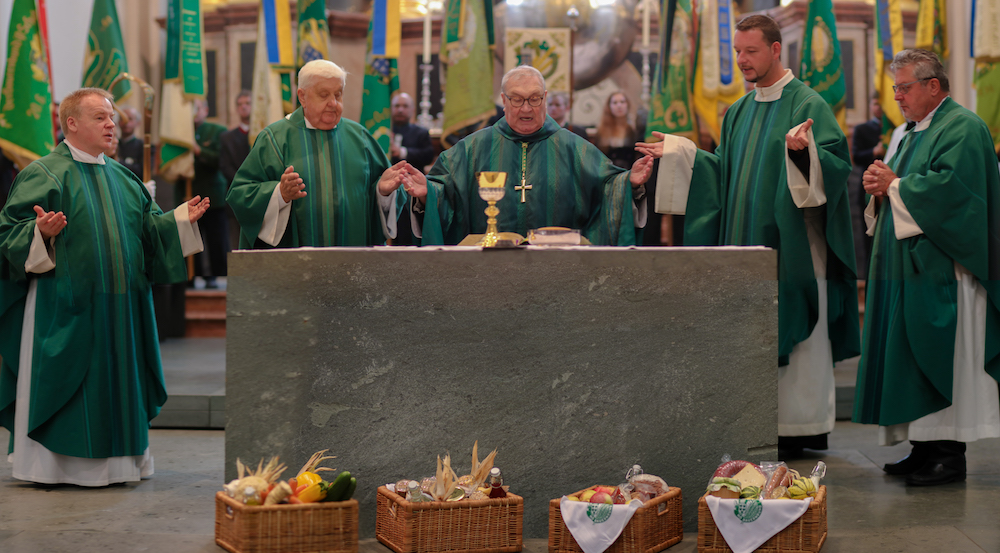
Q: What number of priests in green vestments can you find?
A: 5